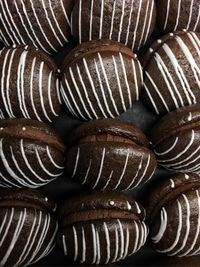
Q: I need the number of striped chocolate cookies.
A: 12